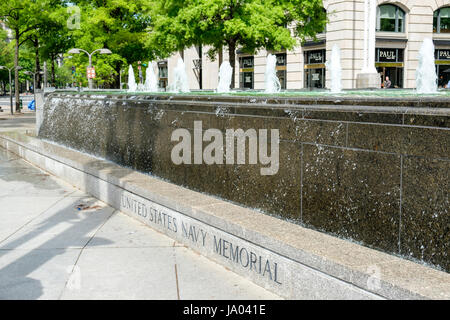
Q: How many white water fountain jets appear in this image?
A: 7